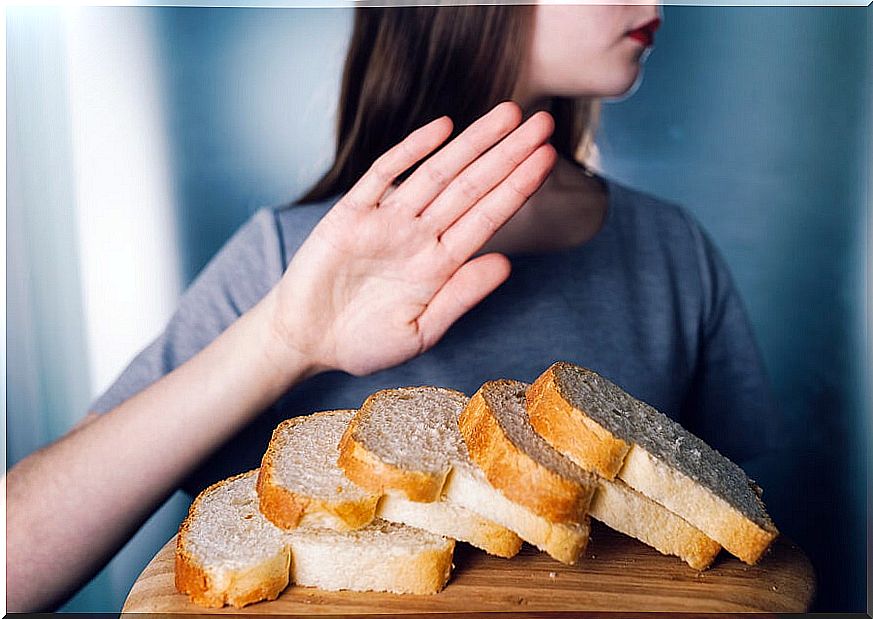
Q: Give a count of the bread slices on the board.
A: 5